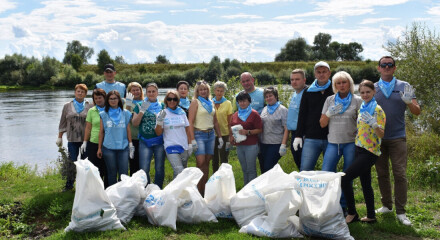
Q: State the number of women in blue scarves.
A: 13